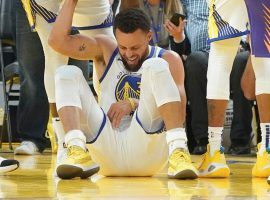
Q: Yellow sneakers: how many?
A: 4